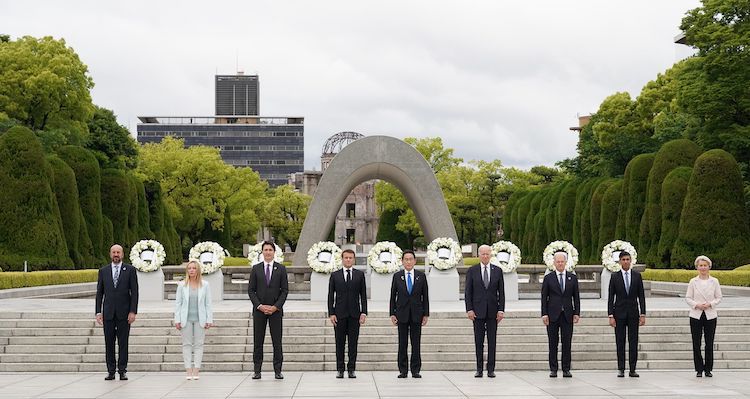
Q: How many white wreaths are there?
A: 9